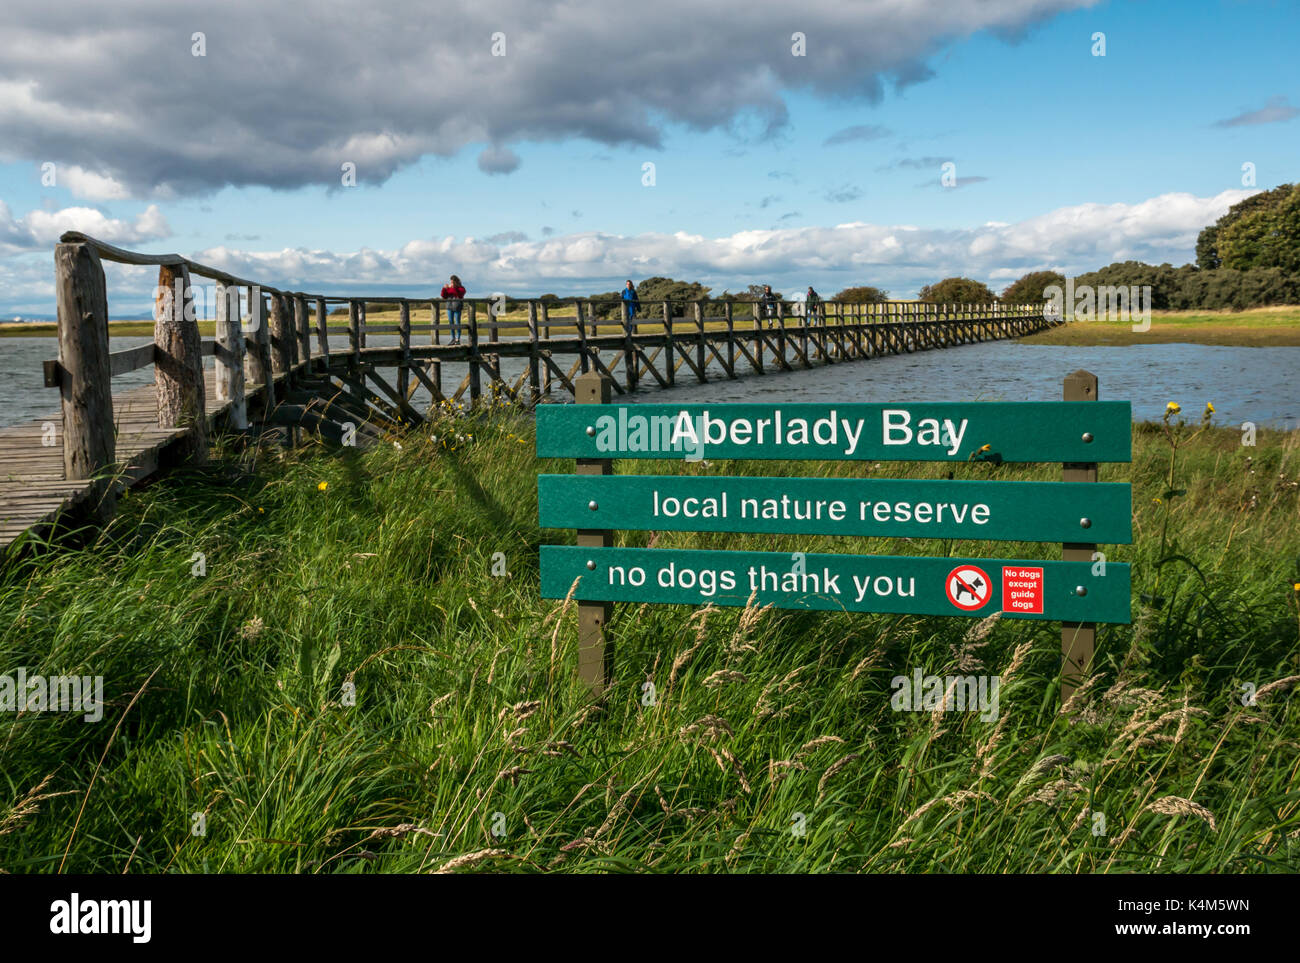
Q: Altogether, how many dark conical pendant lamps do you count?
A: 0